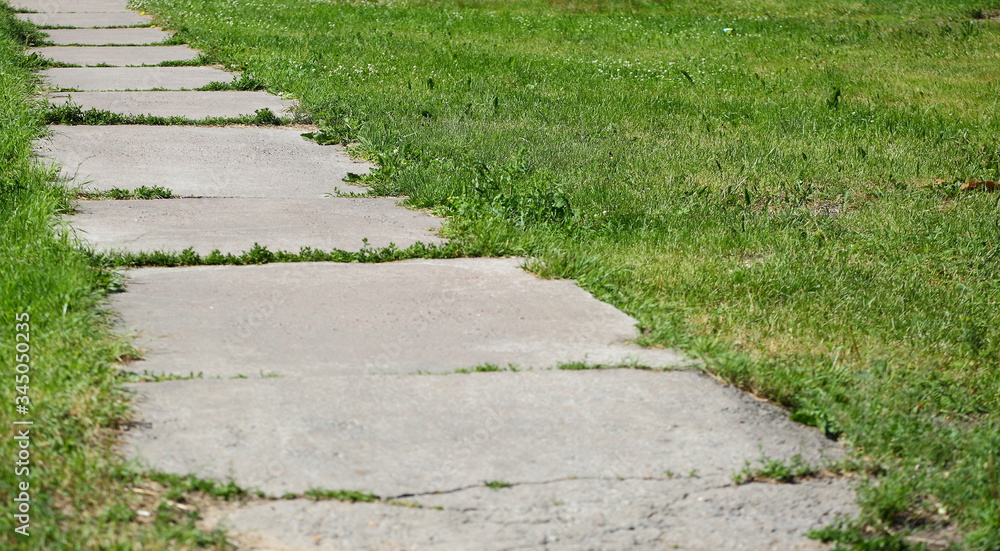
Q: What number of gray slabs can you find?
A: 11